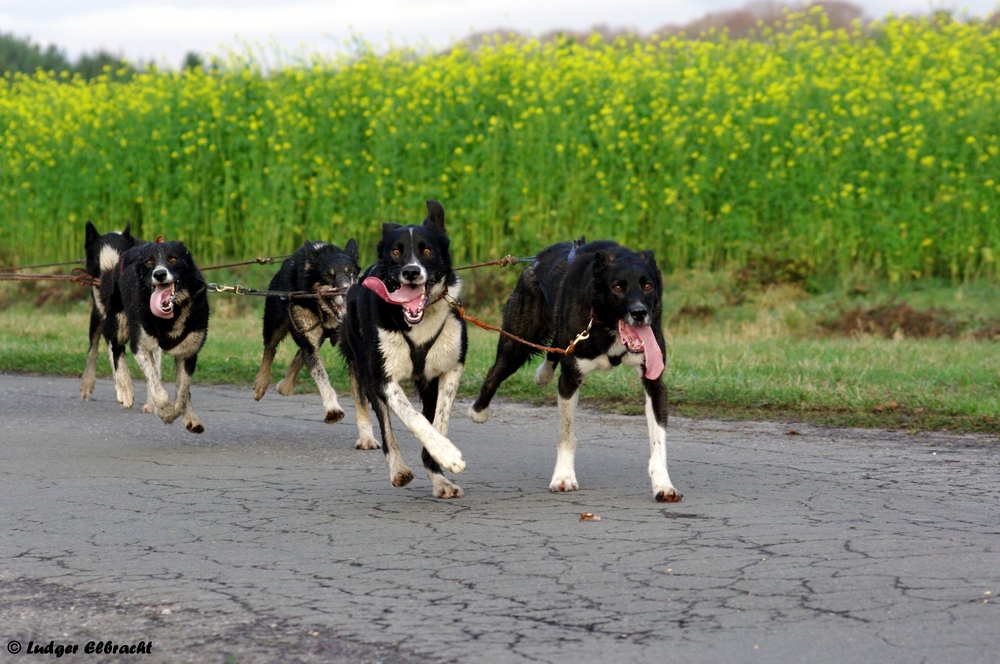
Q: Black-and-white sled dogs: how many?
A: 5